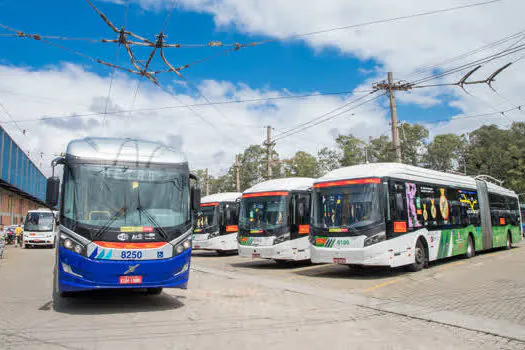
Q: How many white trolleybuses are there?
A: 3